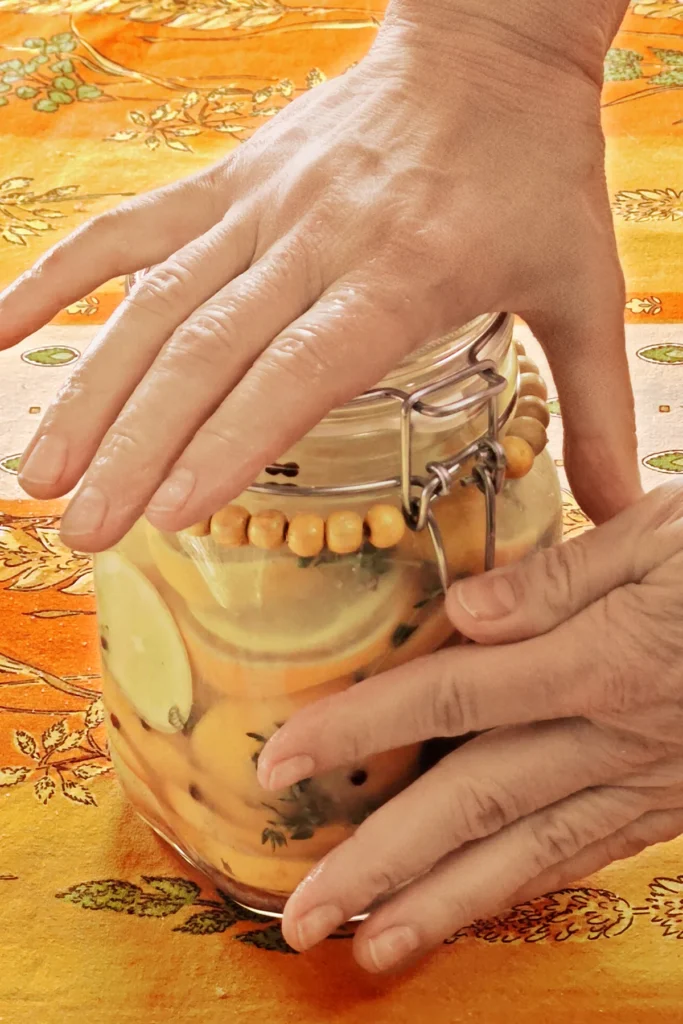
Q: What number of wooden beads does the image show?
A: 12